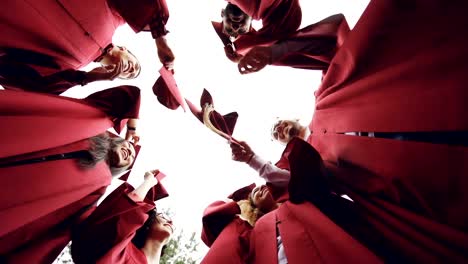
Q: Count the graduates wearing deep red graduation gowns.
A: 6